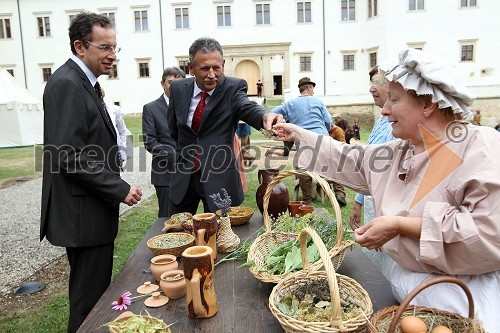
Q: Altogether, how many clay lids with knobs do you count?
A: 2